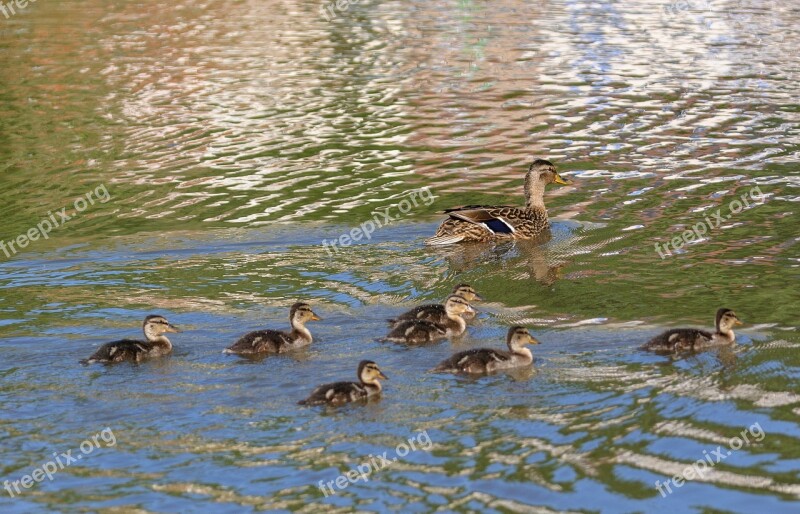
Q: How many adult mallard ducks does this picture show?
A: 1